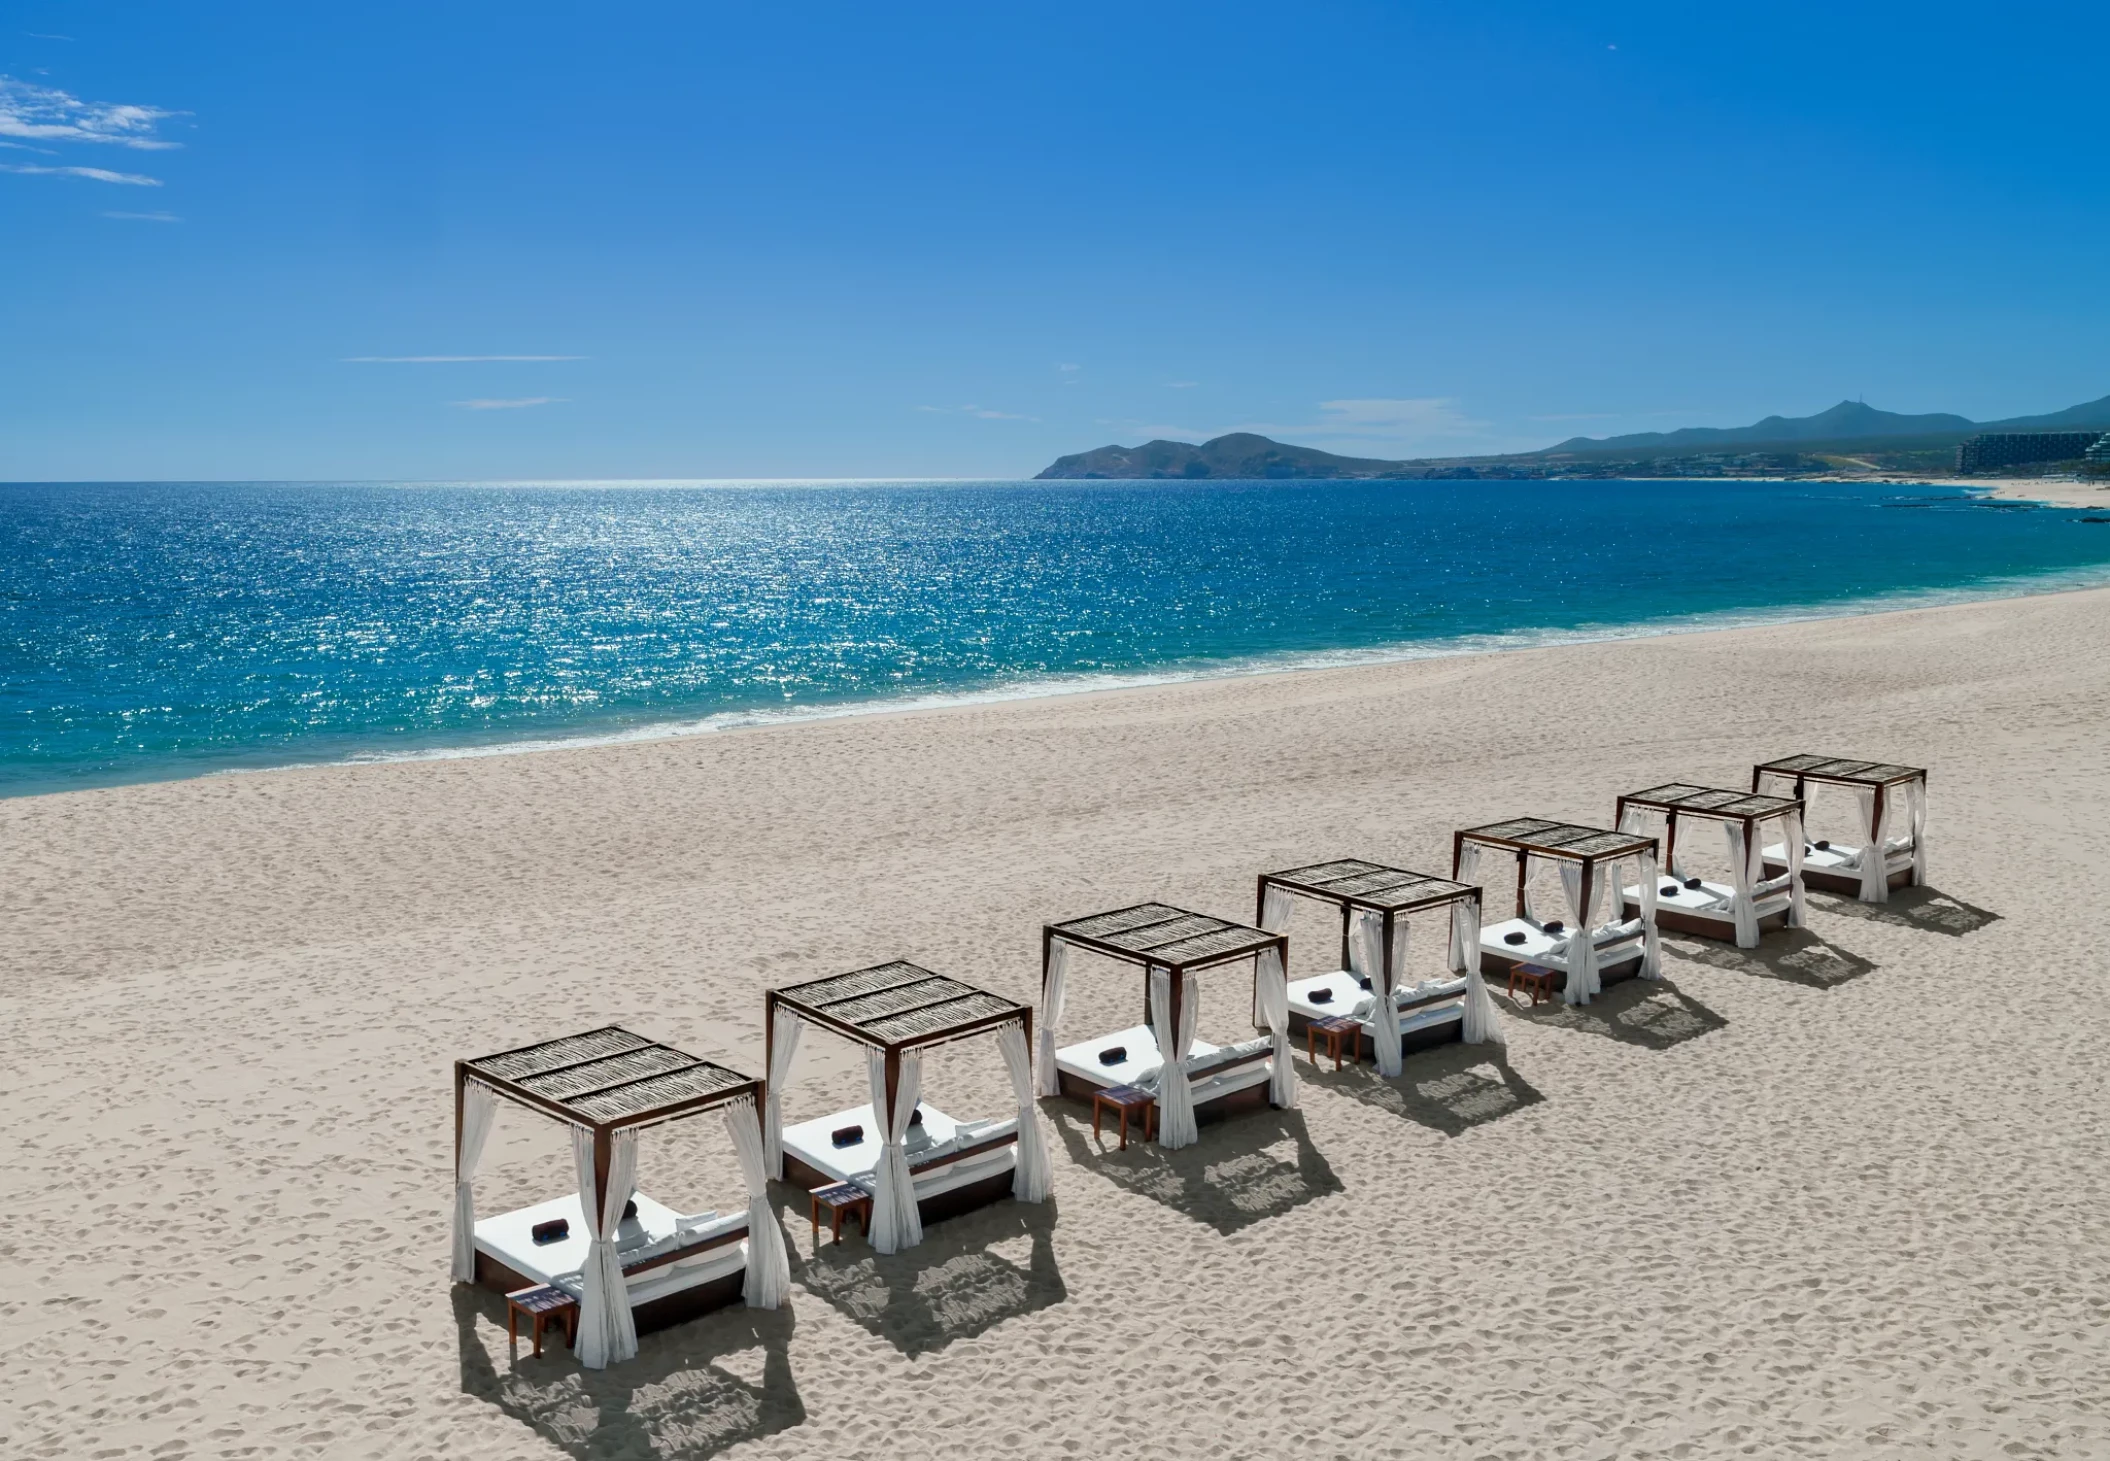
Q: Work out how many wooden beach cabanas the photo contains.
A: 7